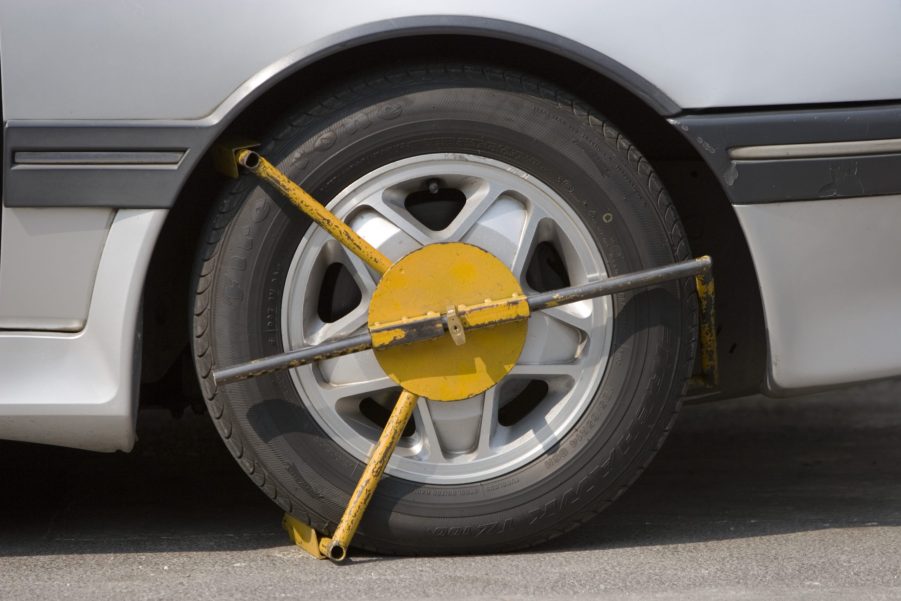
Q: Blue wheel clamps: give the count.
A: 0